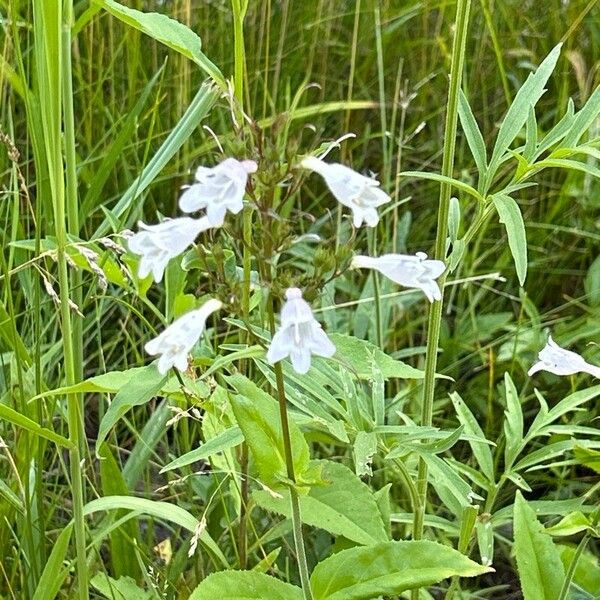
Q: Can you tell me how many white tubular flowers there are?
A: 7